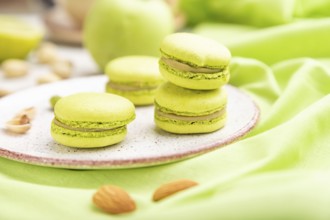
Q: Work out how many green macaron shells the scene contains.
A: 8